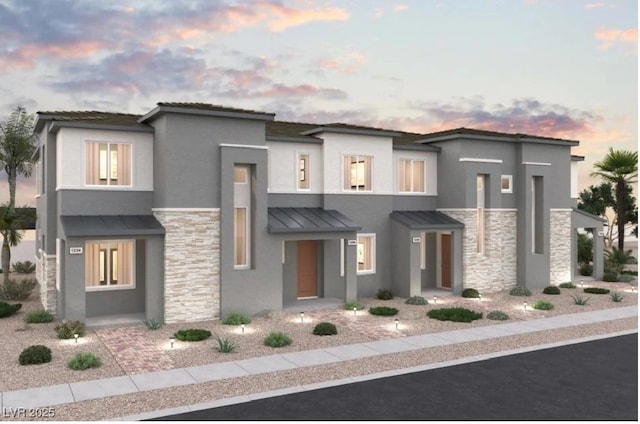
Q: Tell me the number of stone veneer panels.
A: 4